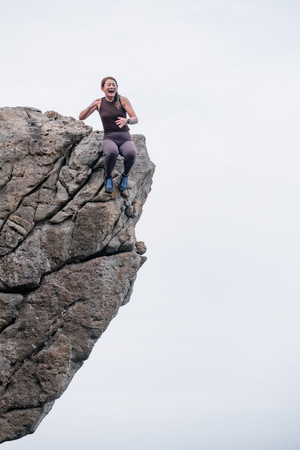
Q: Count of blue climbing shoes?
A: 2